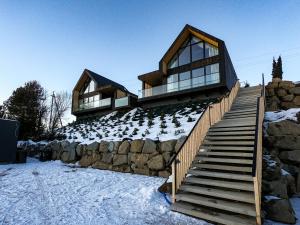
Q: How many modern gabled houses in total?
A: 2